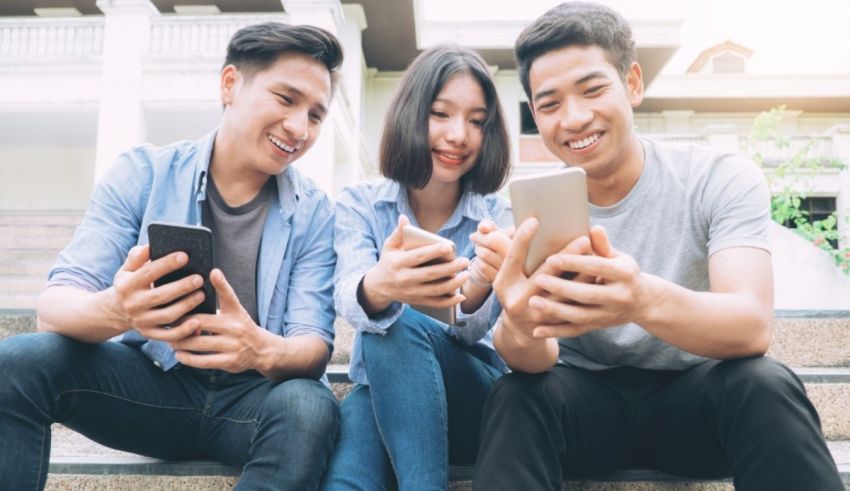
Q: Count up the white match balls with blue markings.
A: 0